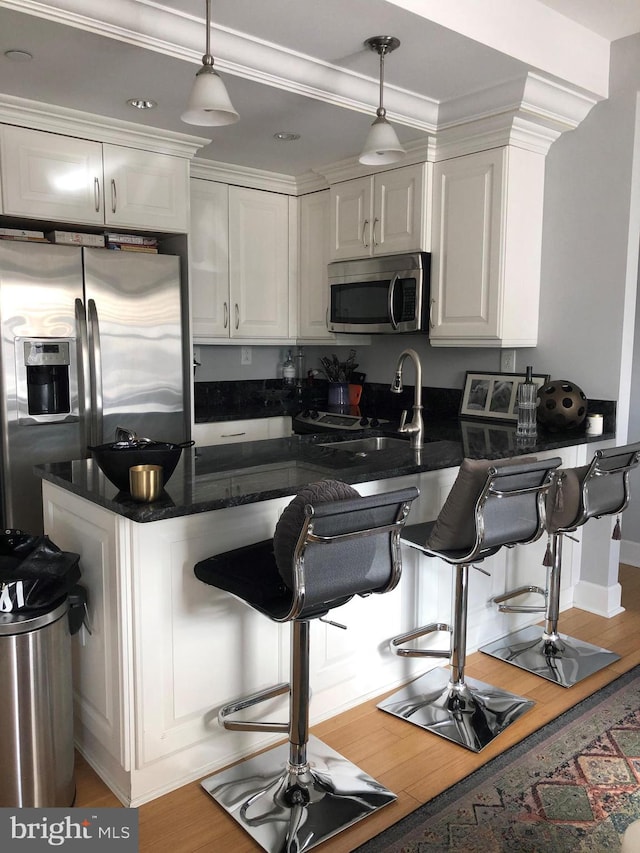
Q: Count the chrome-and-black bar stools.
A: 3